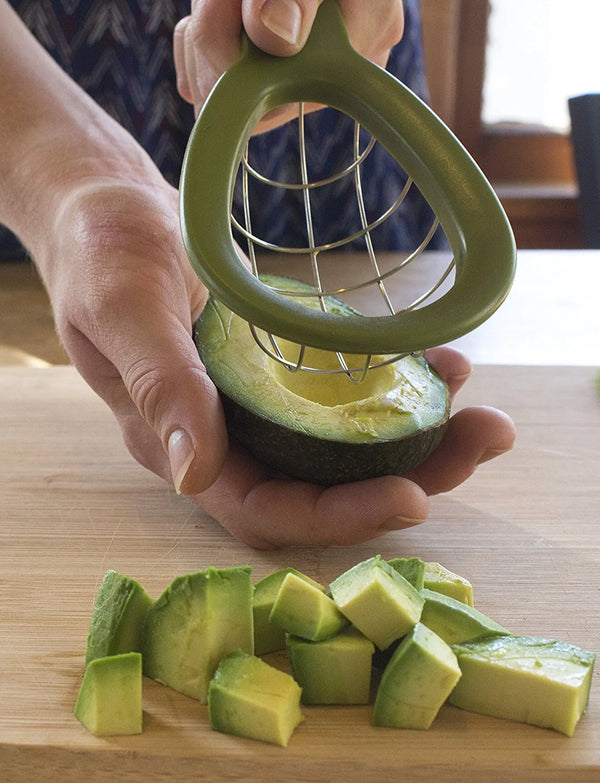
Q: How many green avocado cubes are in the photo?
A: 13